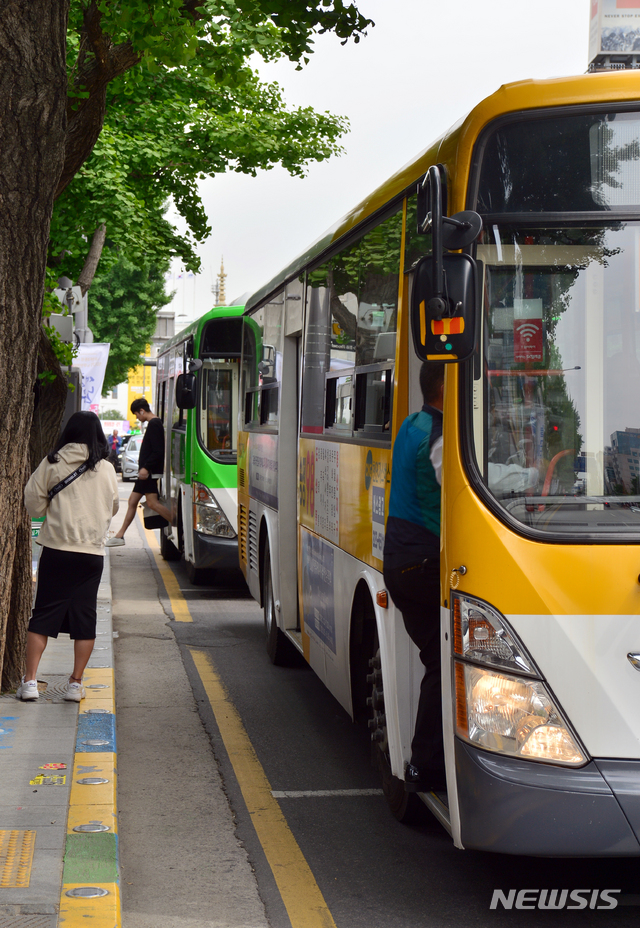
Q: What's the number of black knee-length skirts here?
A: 1